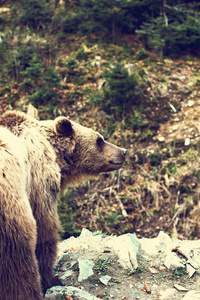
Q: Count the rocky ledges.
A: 1